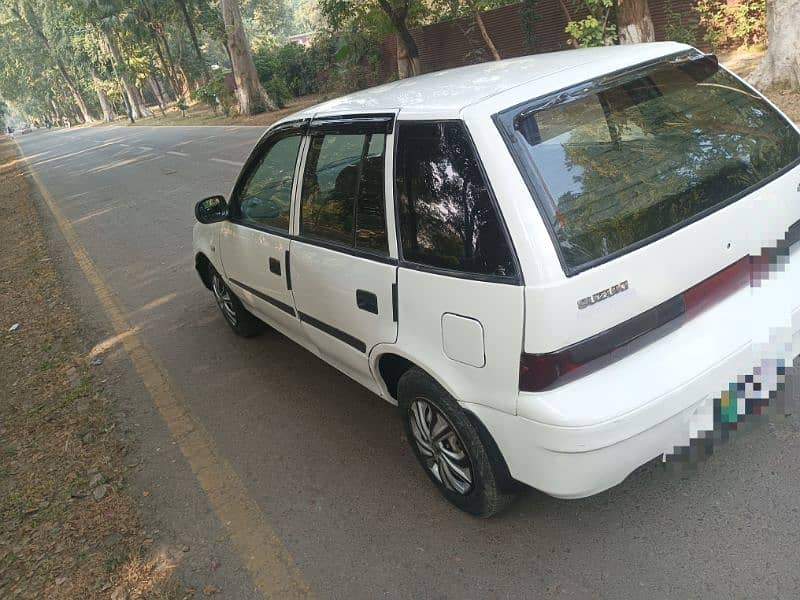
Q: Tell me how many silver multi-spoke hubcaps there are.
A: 2